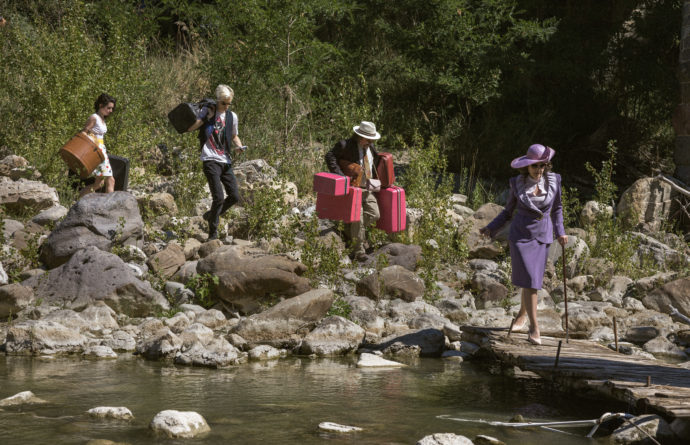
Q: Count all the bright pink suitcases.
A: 3